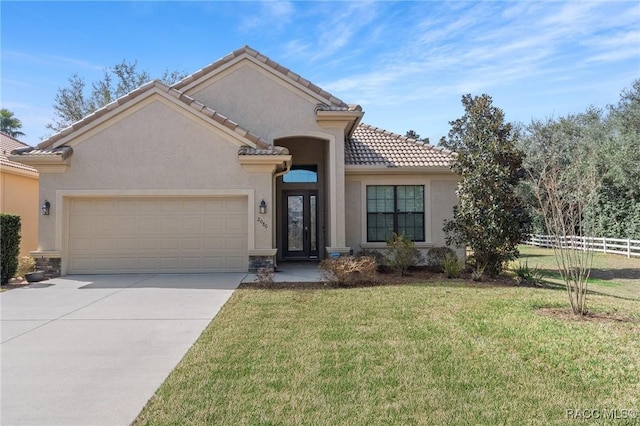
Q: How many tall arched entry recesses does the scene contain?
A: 1